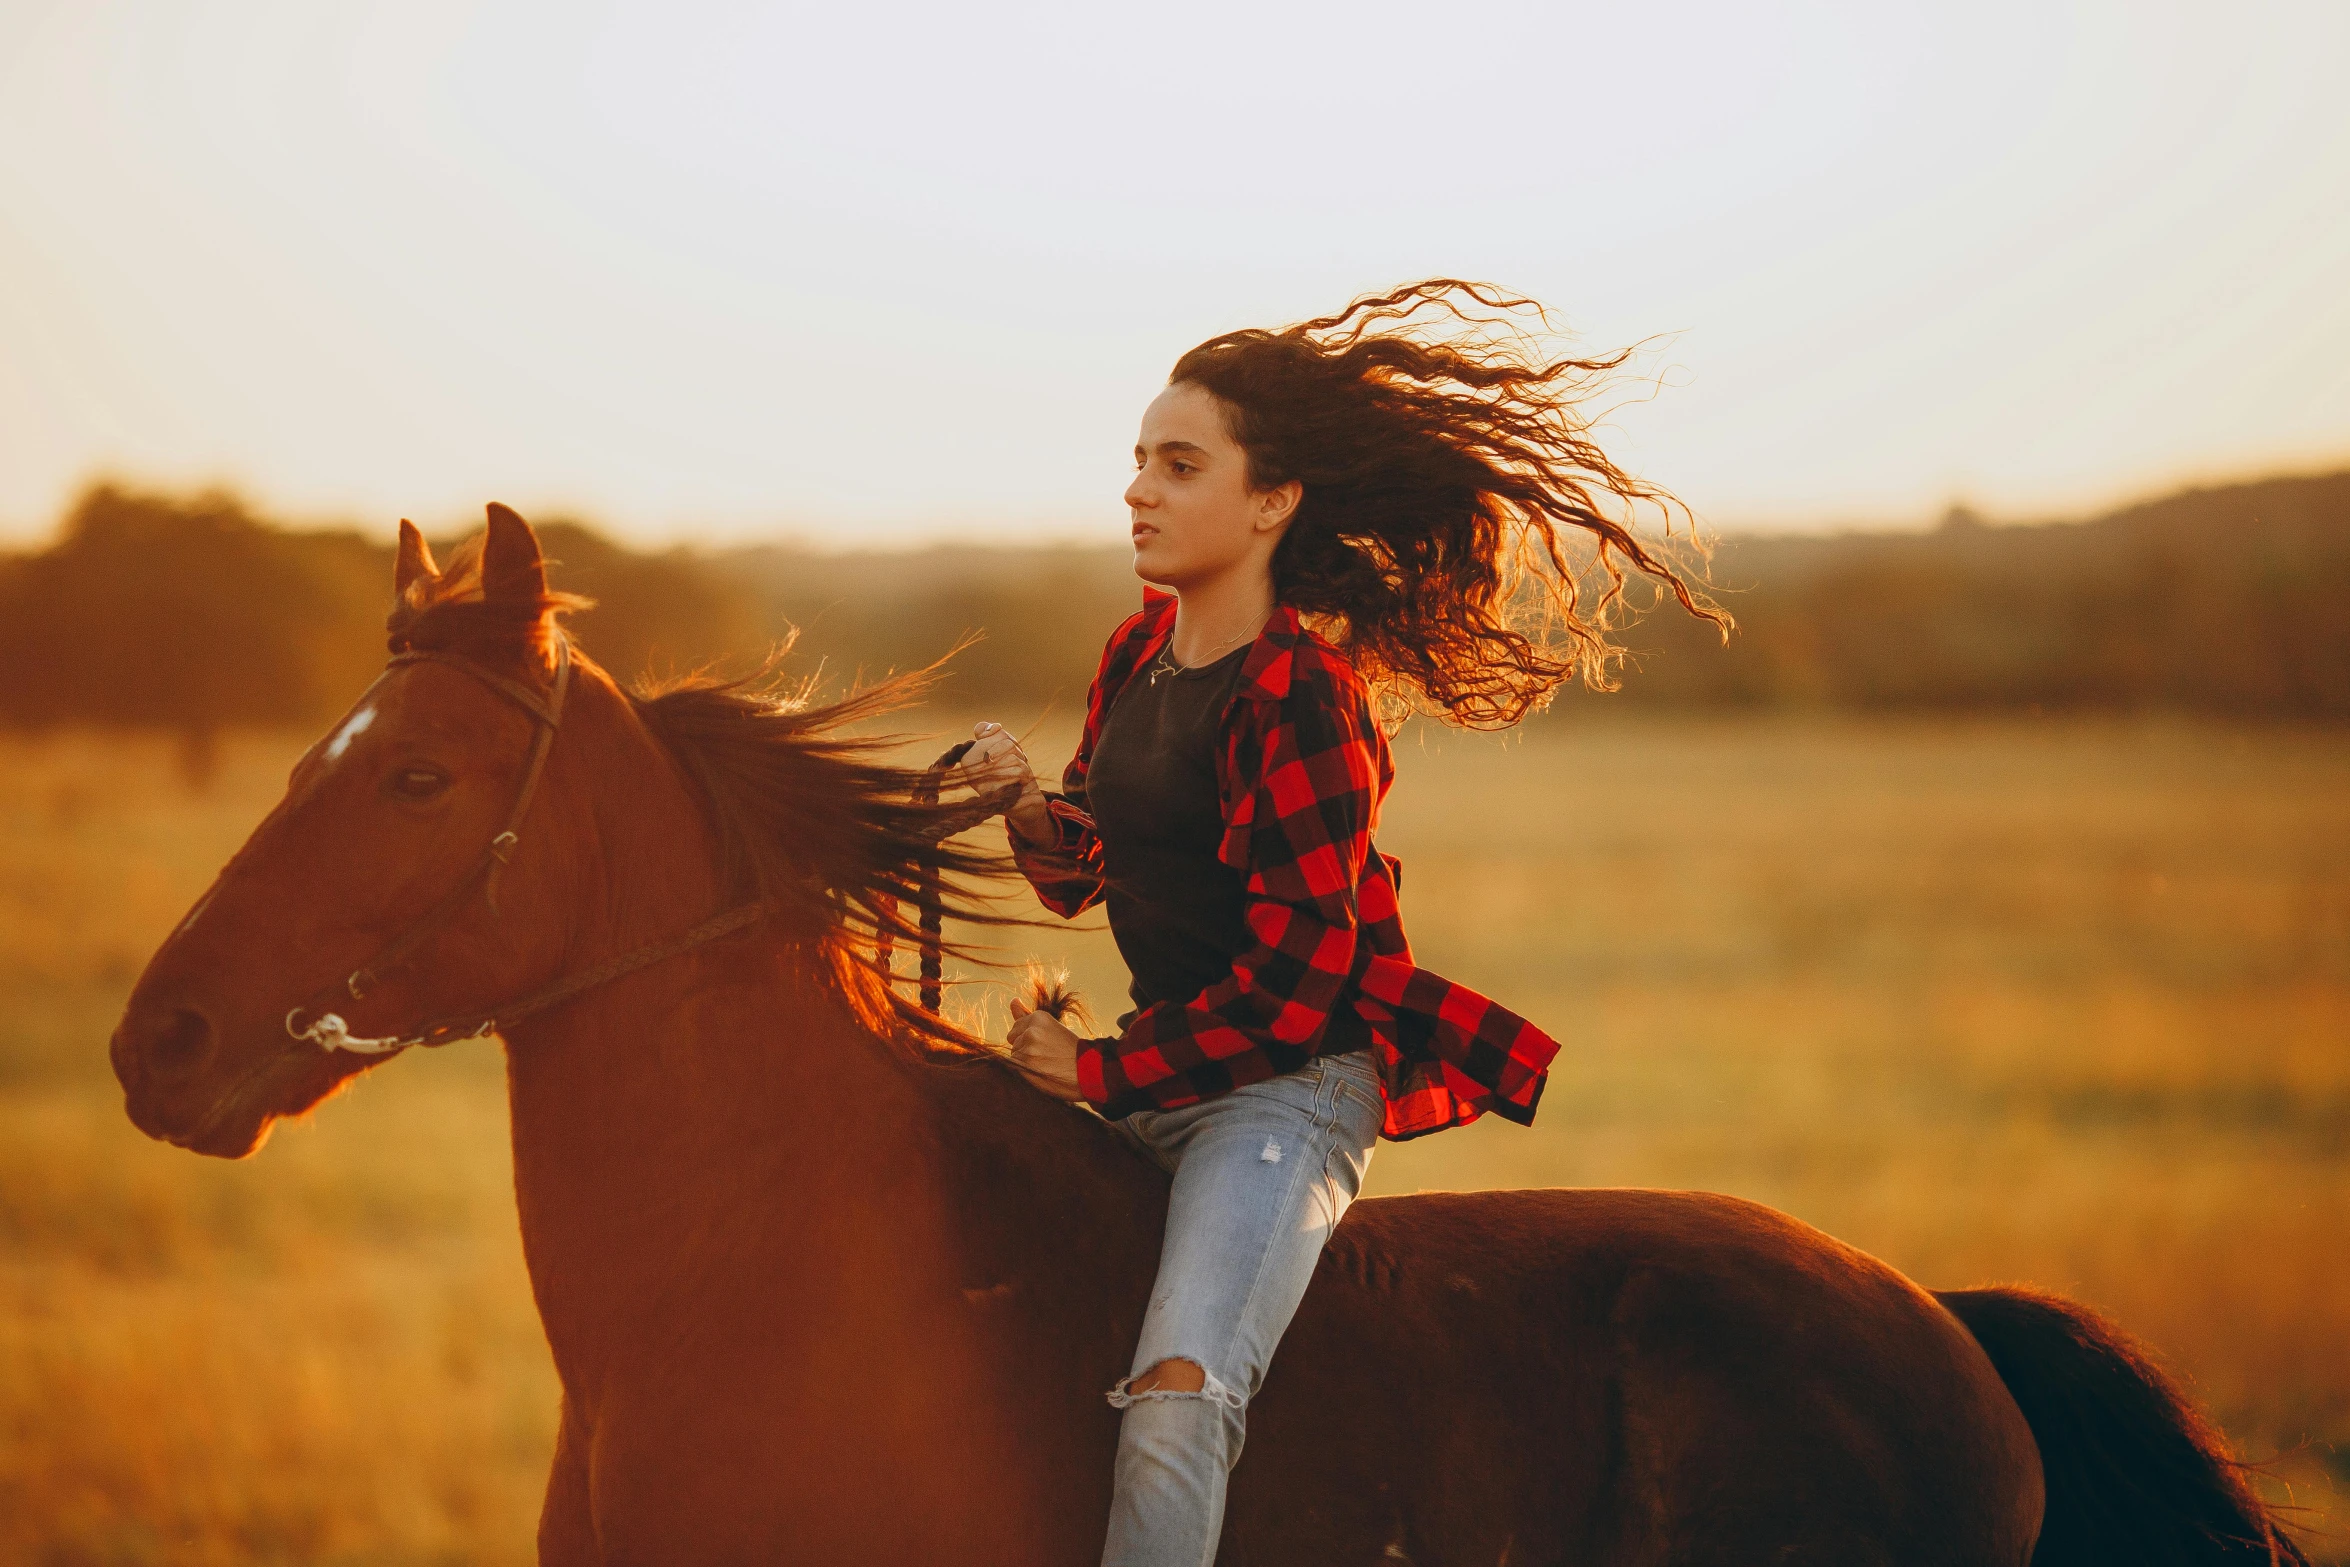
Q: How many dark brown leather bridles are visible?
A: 1